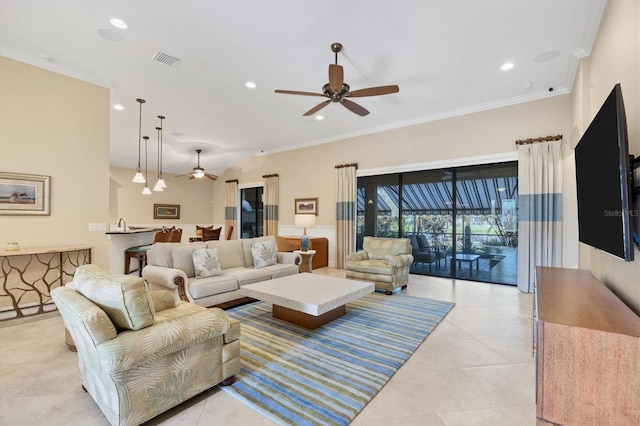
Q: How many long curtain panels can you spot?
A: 4